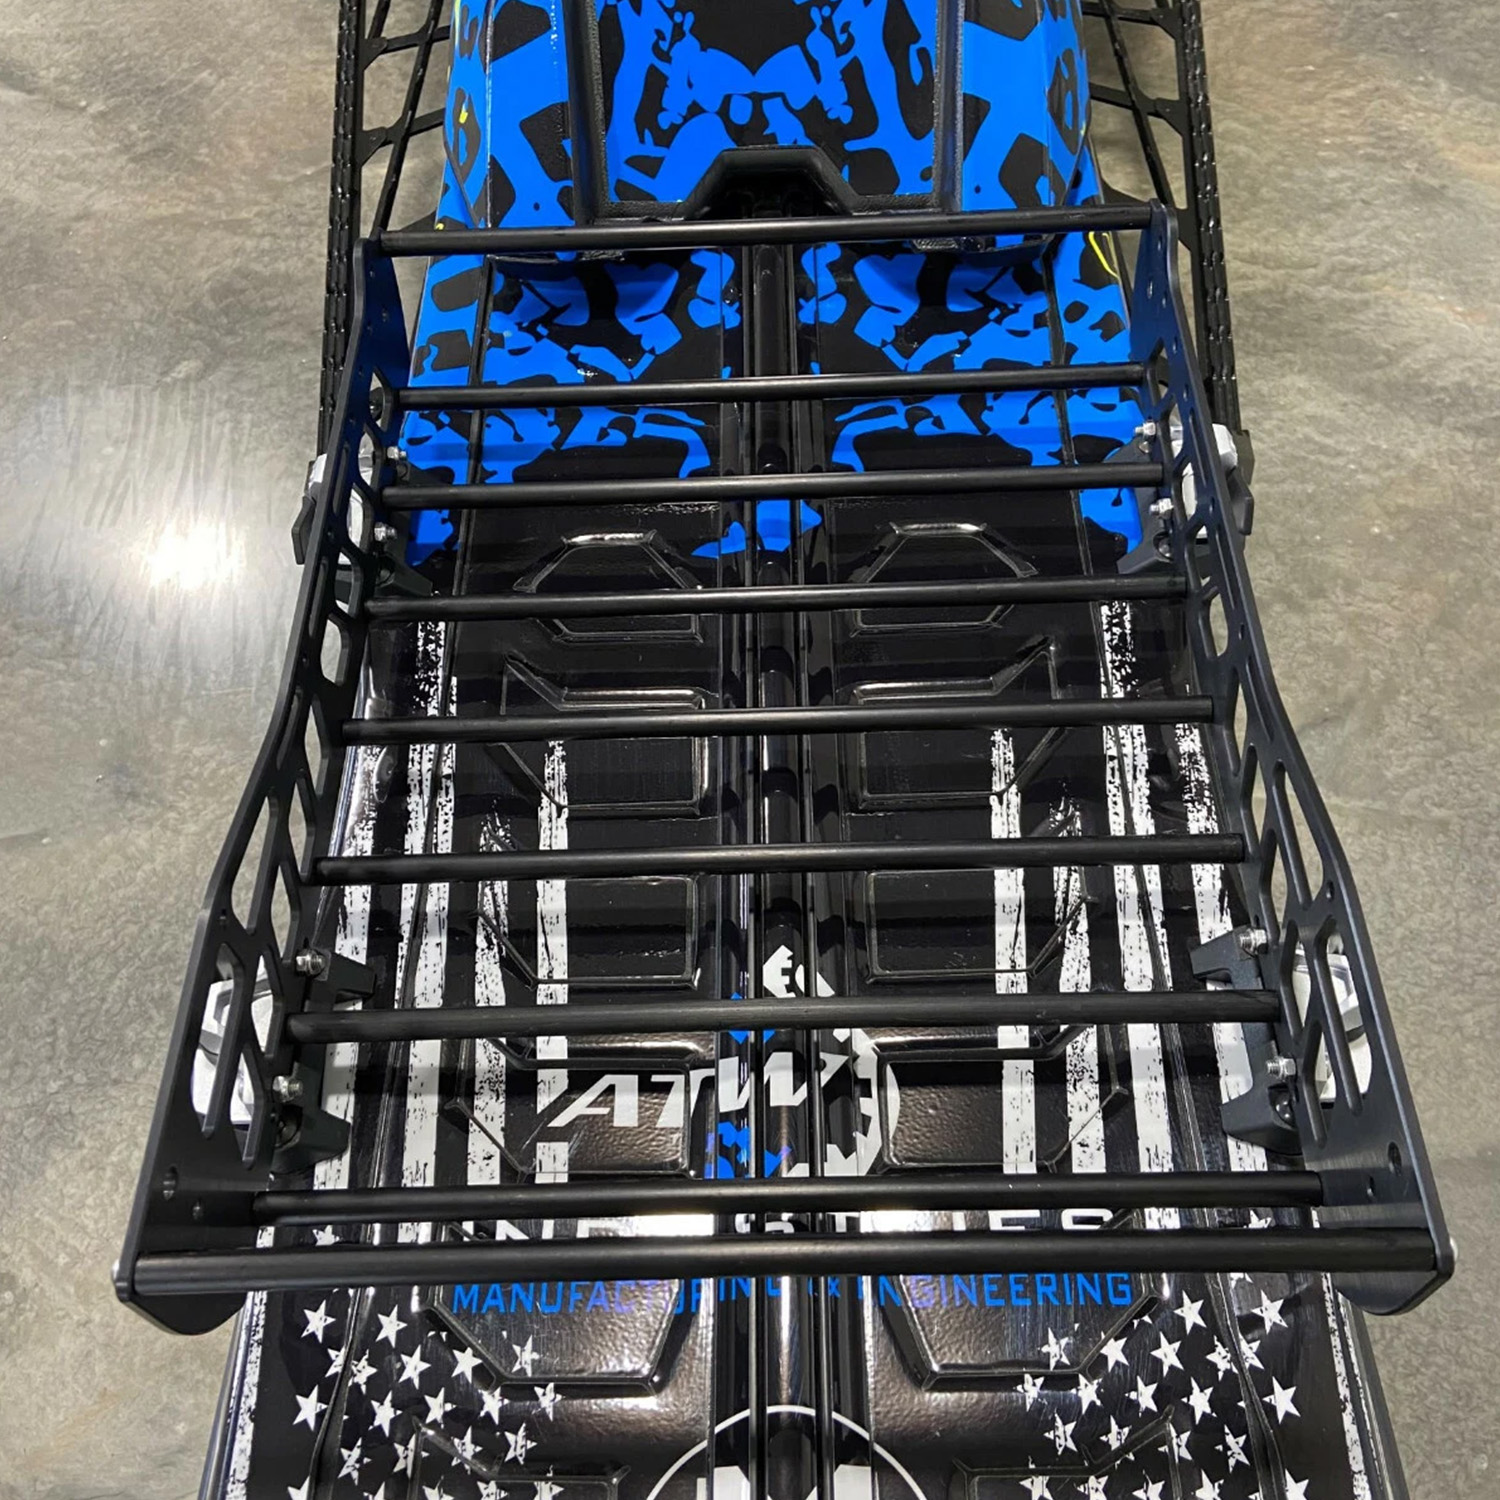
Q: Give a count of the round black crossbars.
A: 9